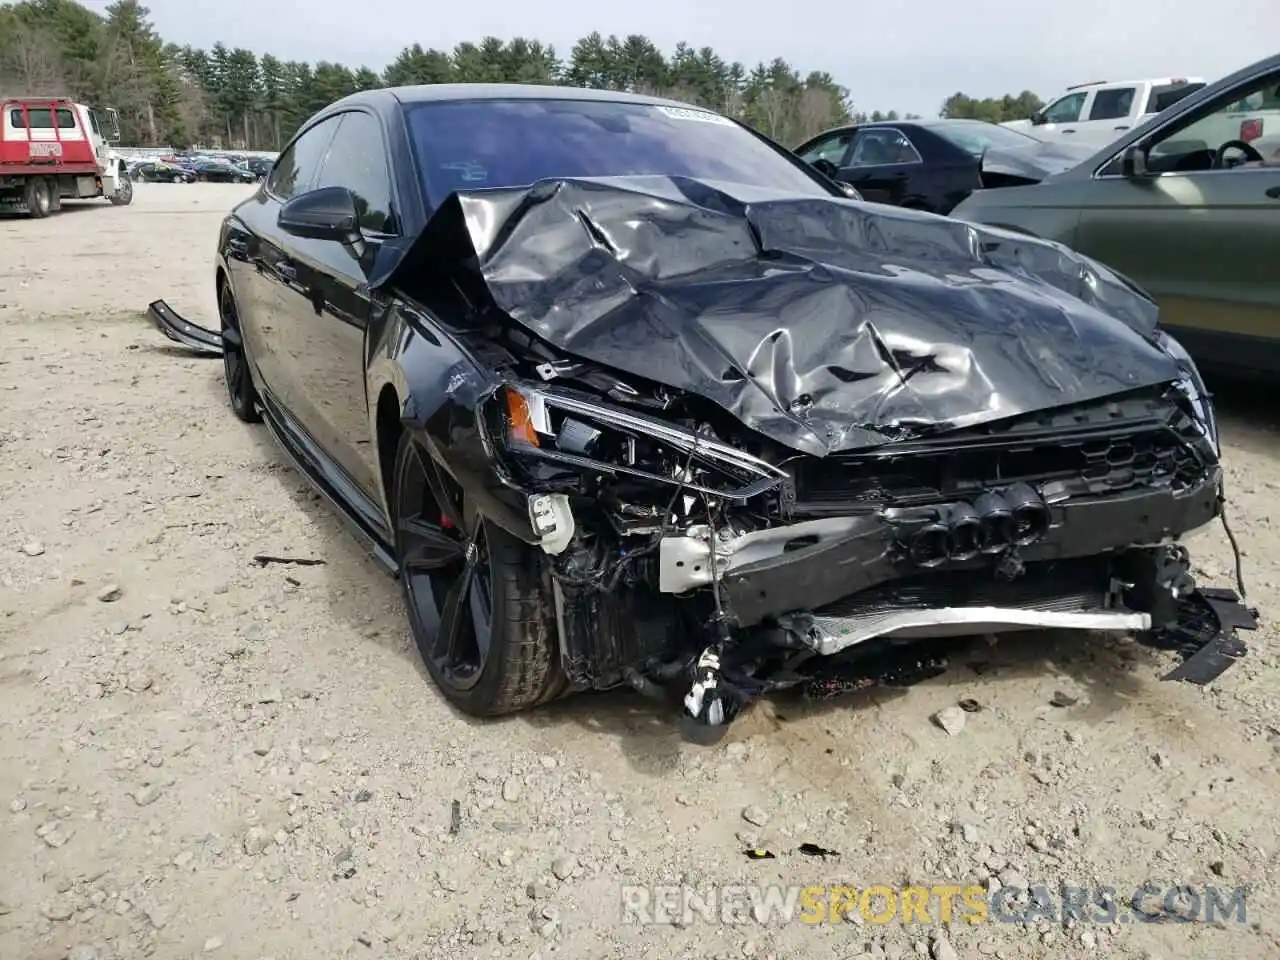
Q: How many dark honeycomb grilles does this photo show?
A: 1